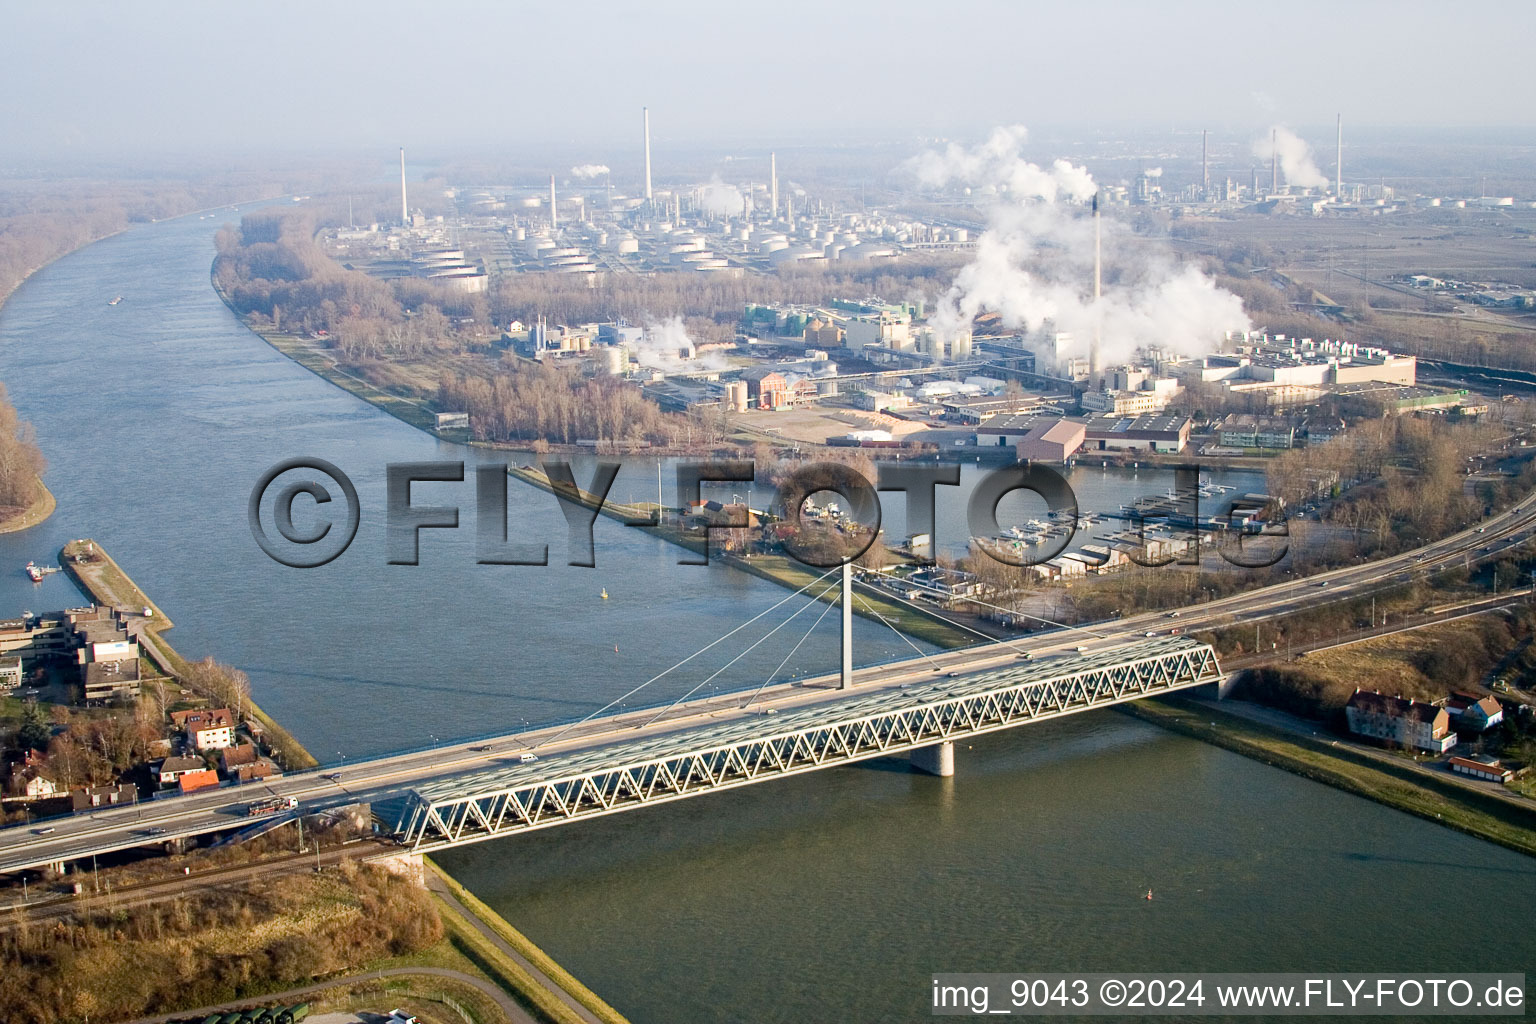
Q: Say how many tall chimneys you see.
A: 8